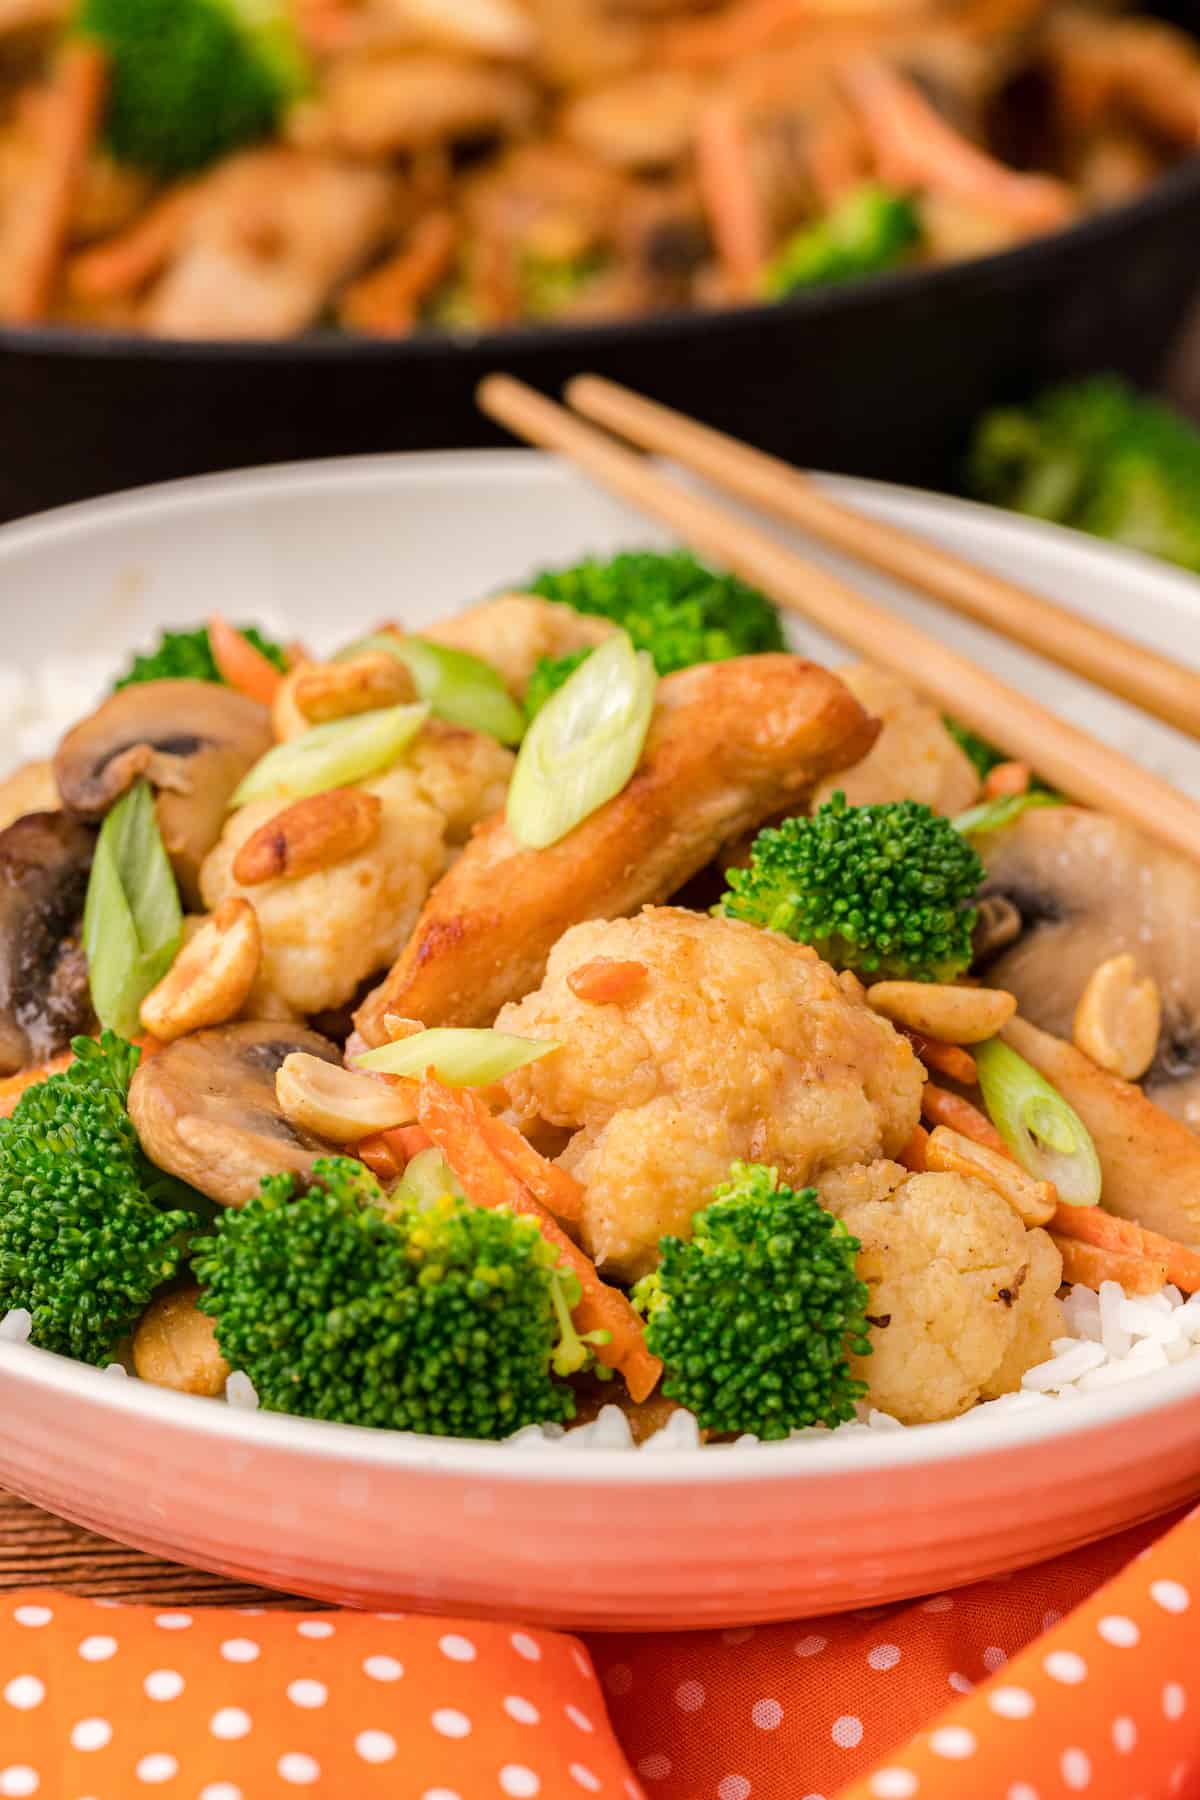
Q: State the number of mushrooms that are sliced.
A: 4